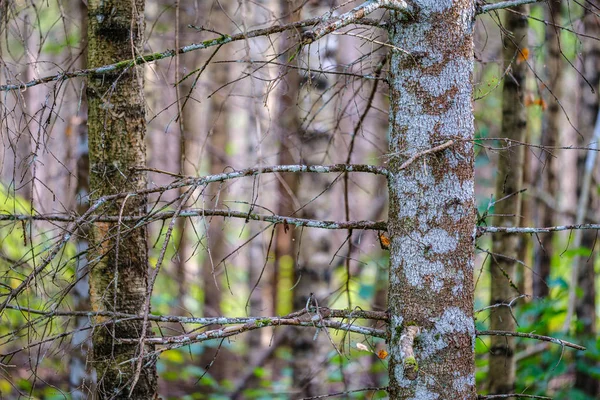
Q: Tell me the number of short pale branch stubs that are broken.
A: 2